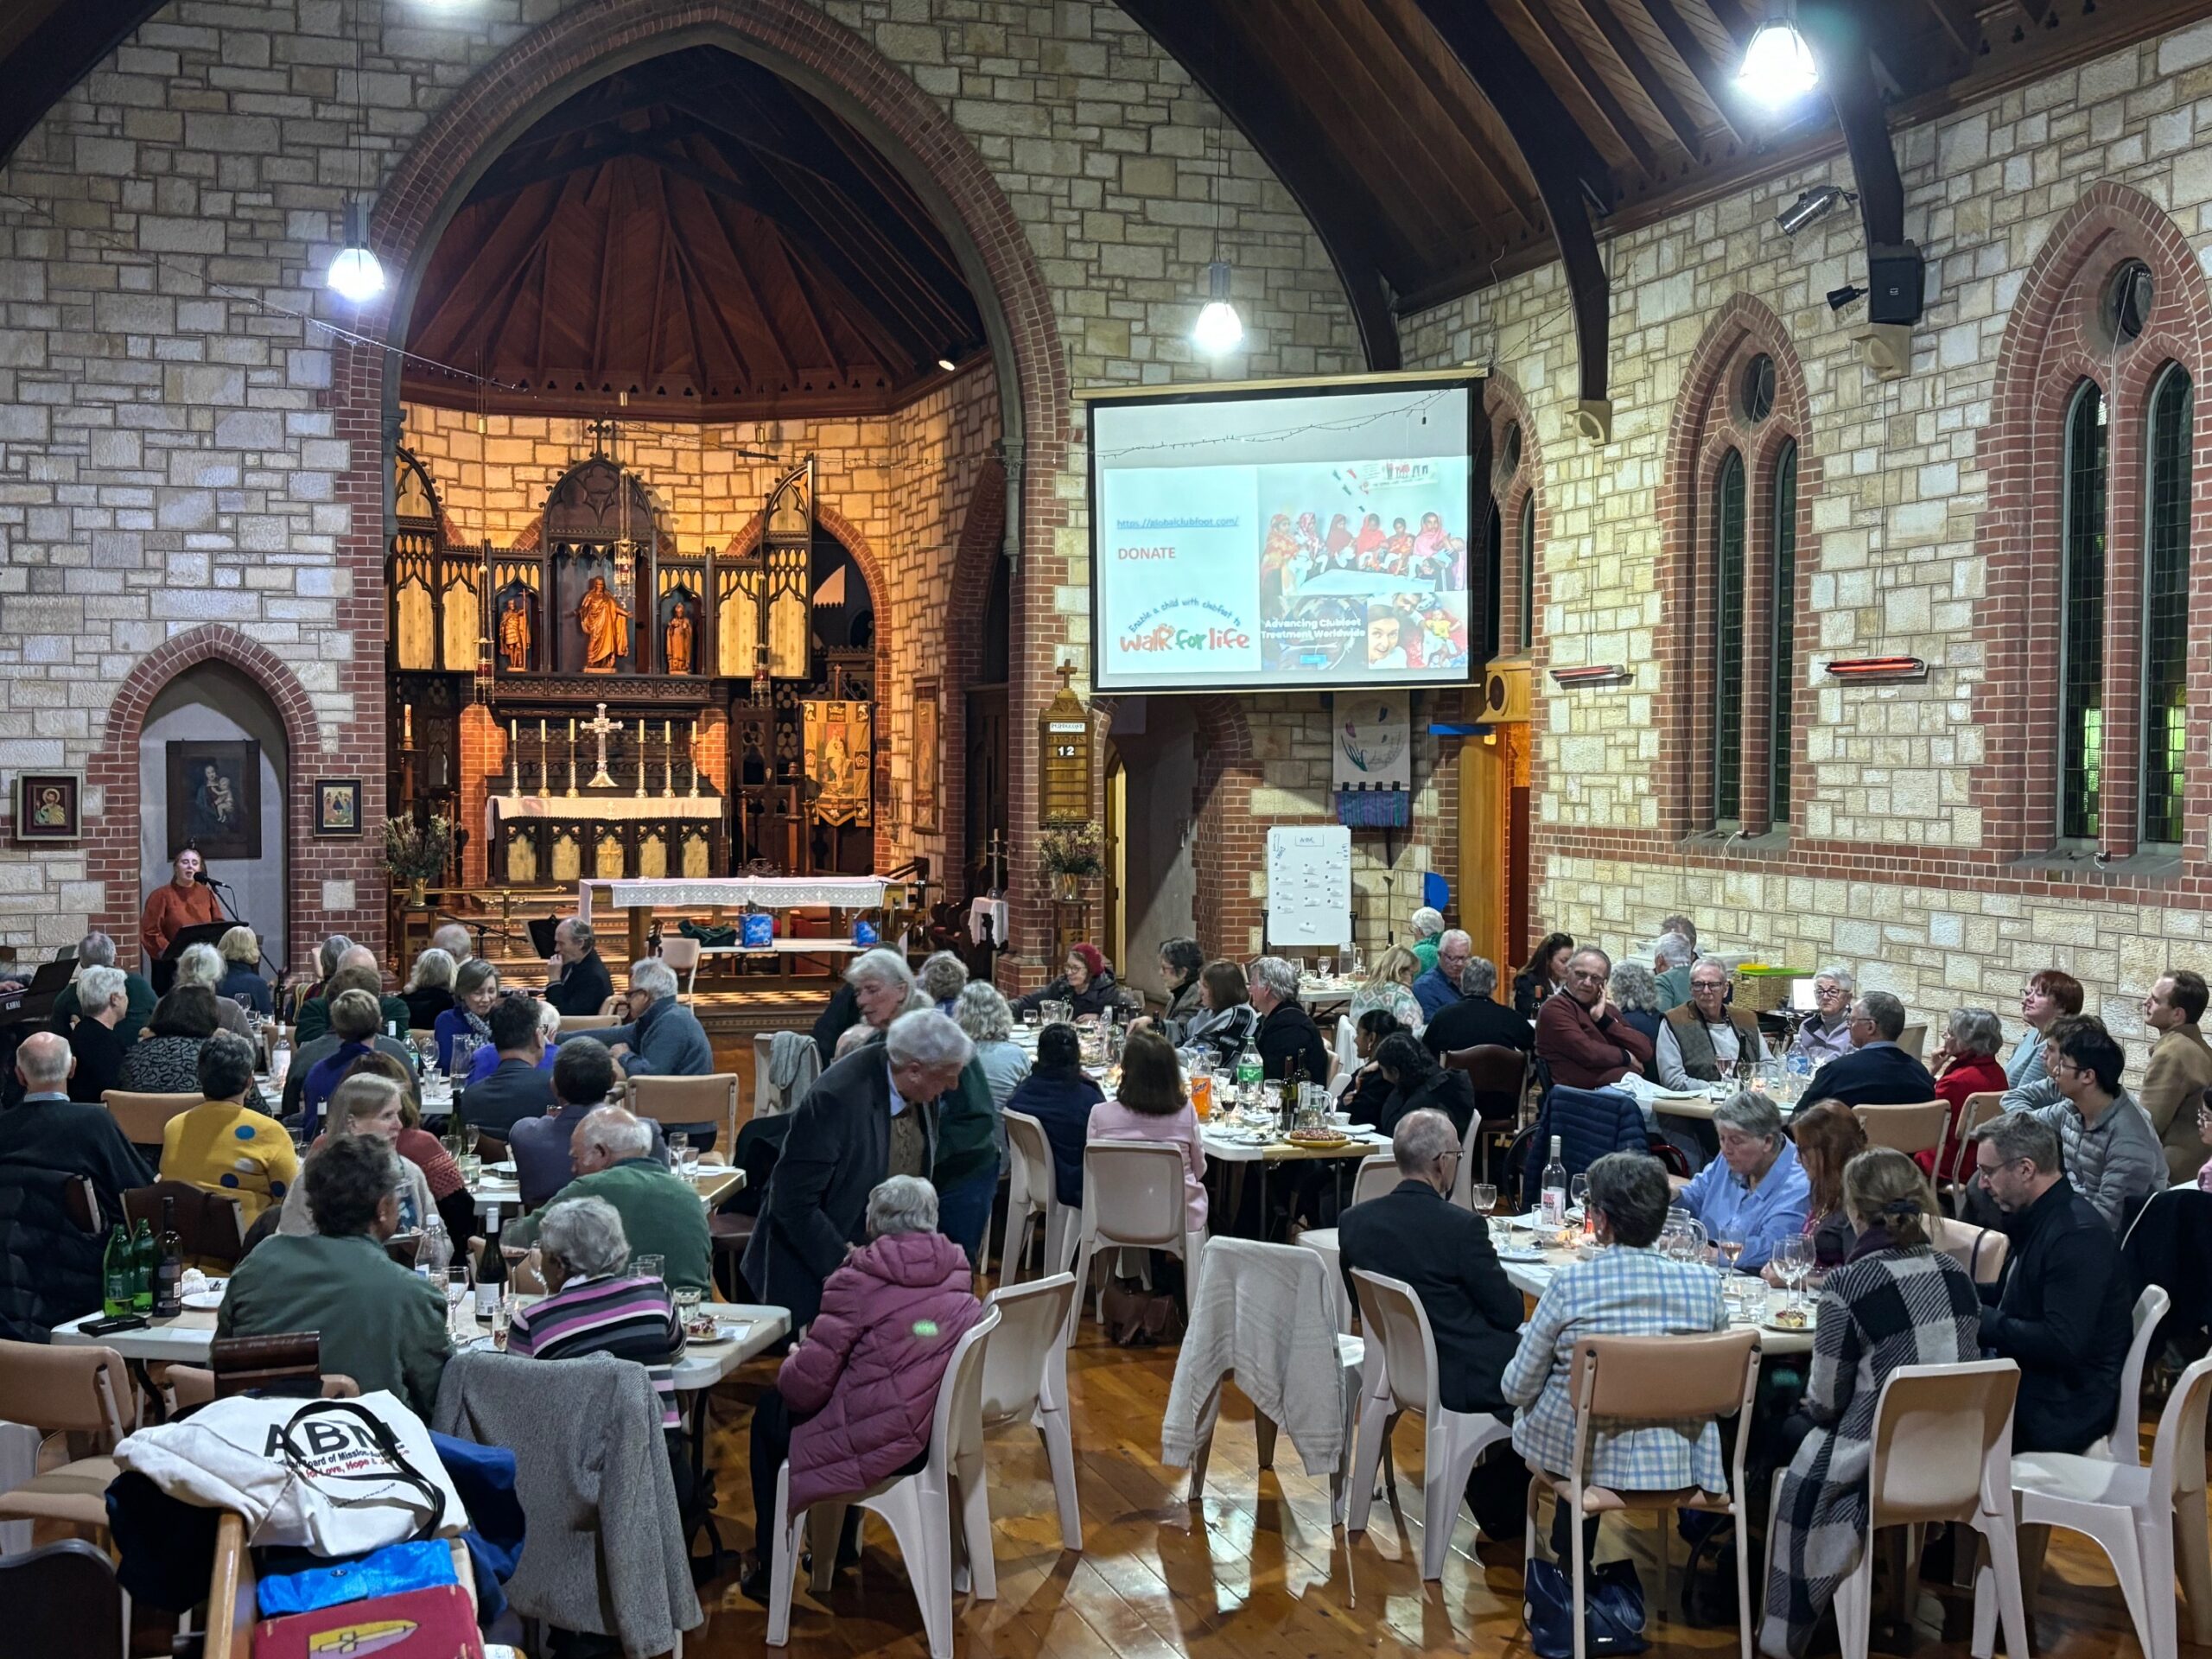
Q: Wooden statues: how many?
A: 3